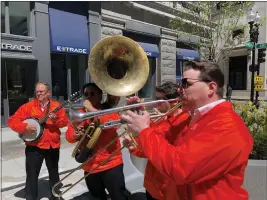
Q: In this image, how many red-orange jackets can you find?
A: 4